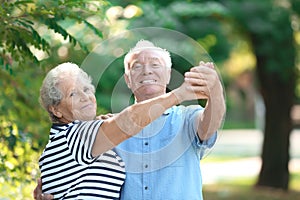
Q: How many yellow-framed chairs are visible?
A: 0